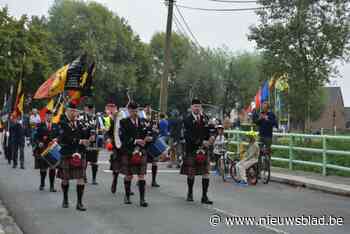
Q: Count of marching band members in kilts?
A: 7